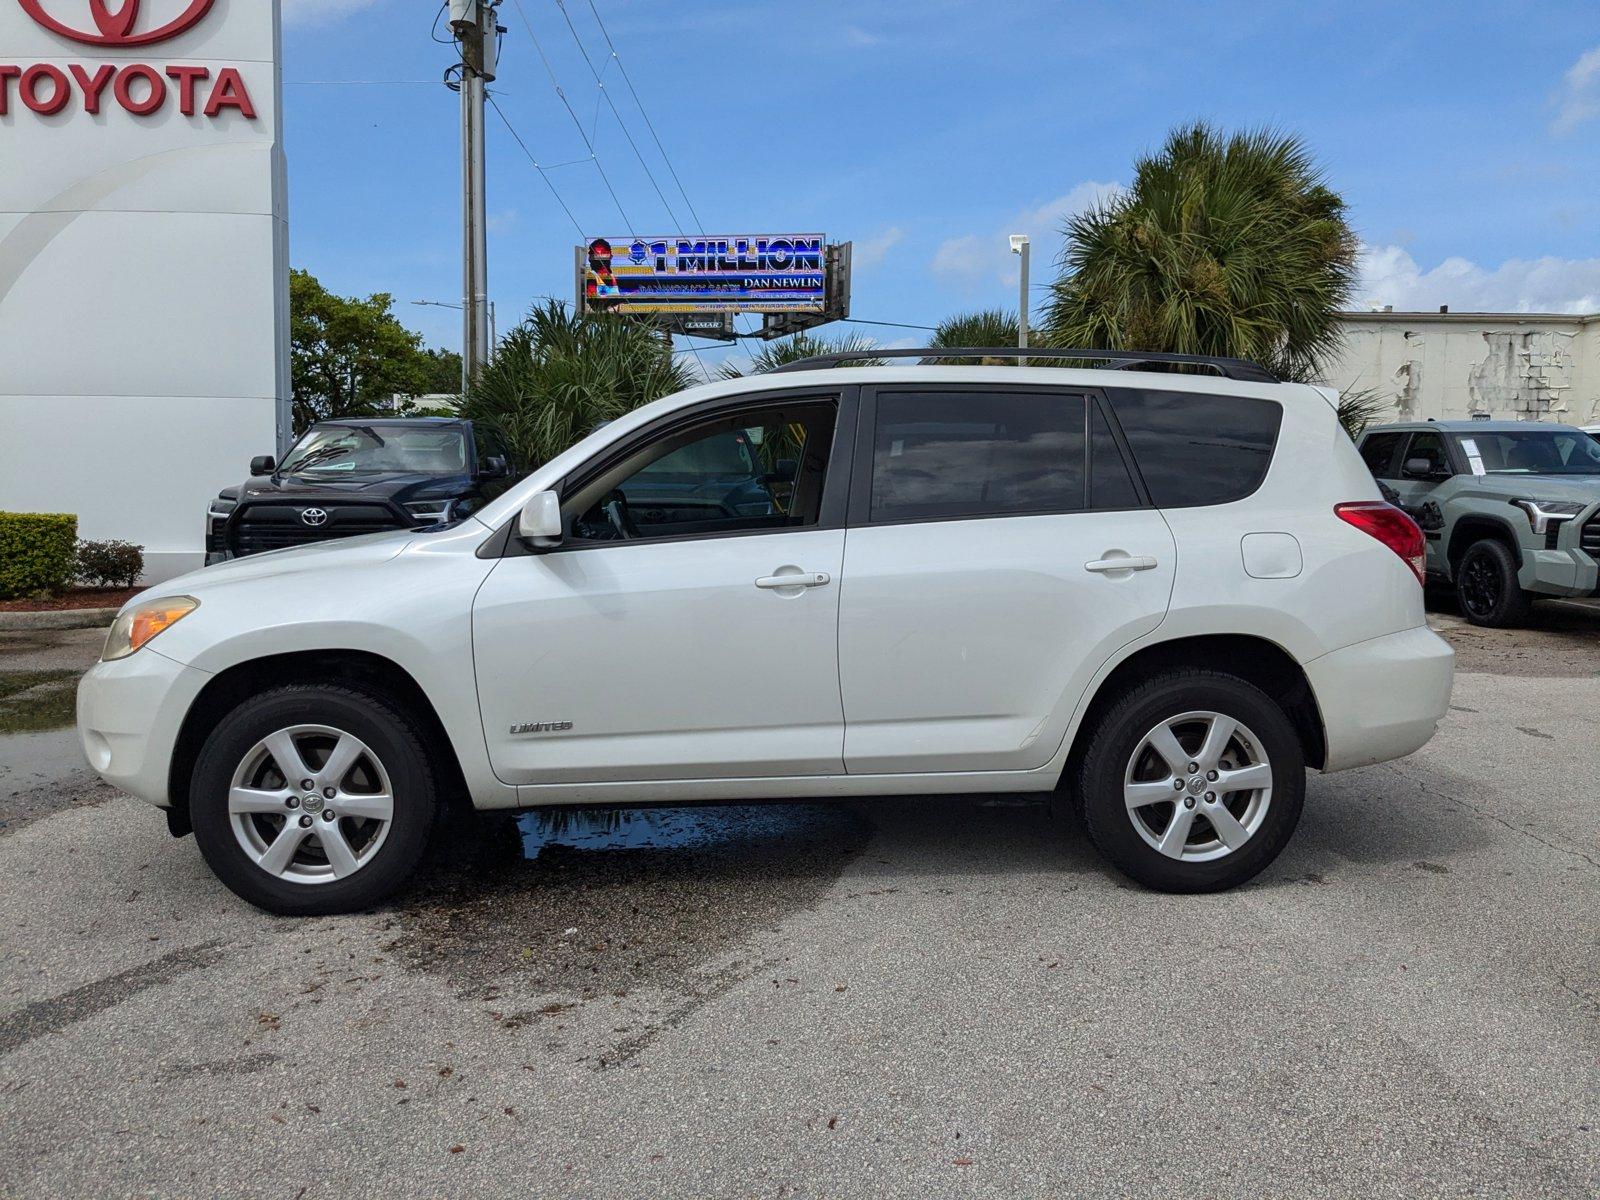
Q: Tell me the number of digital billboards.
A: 1